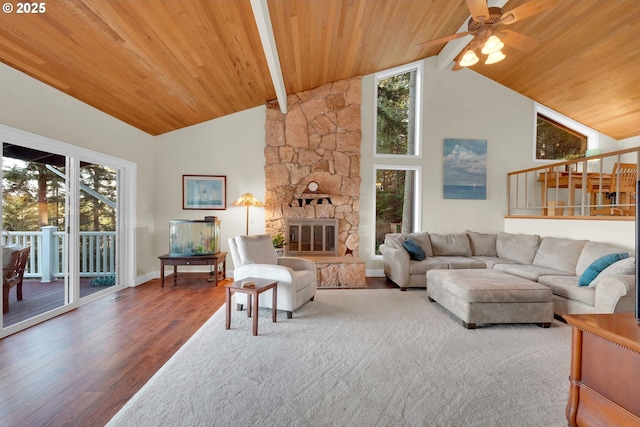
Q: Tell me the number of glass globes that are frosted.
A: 3